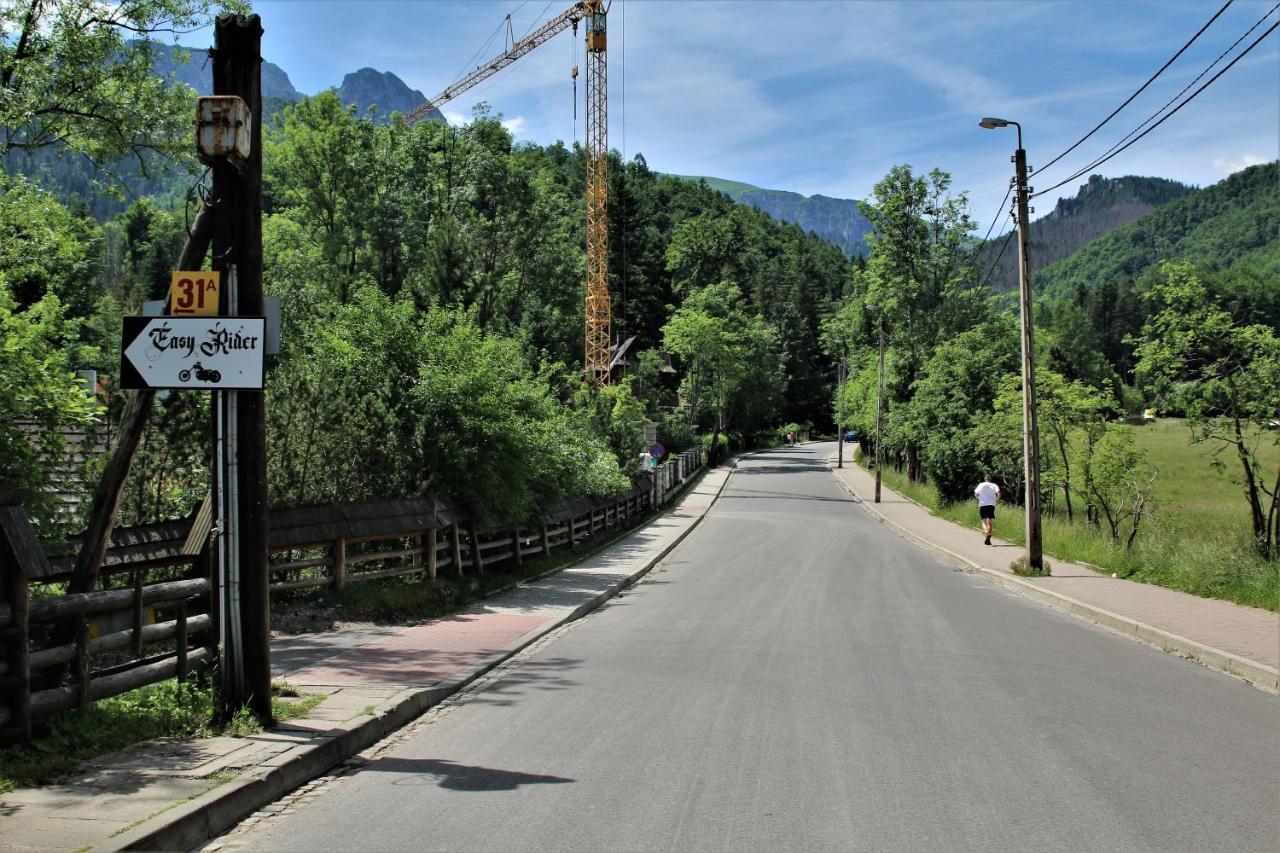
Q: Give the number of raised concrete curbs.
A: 2